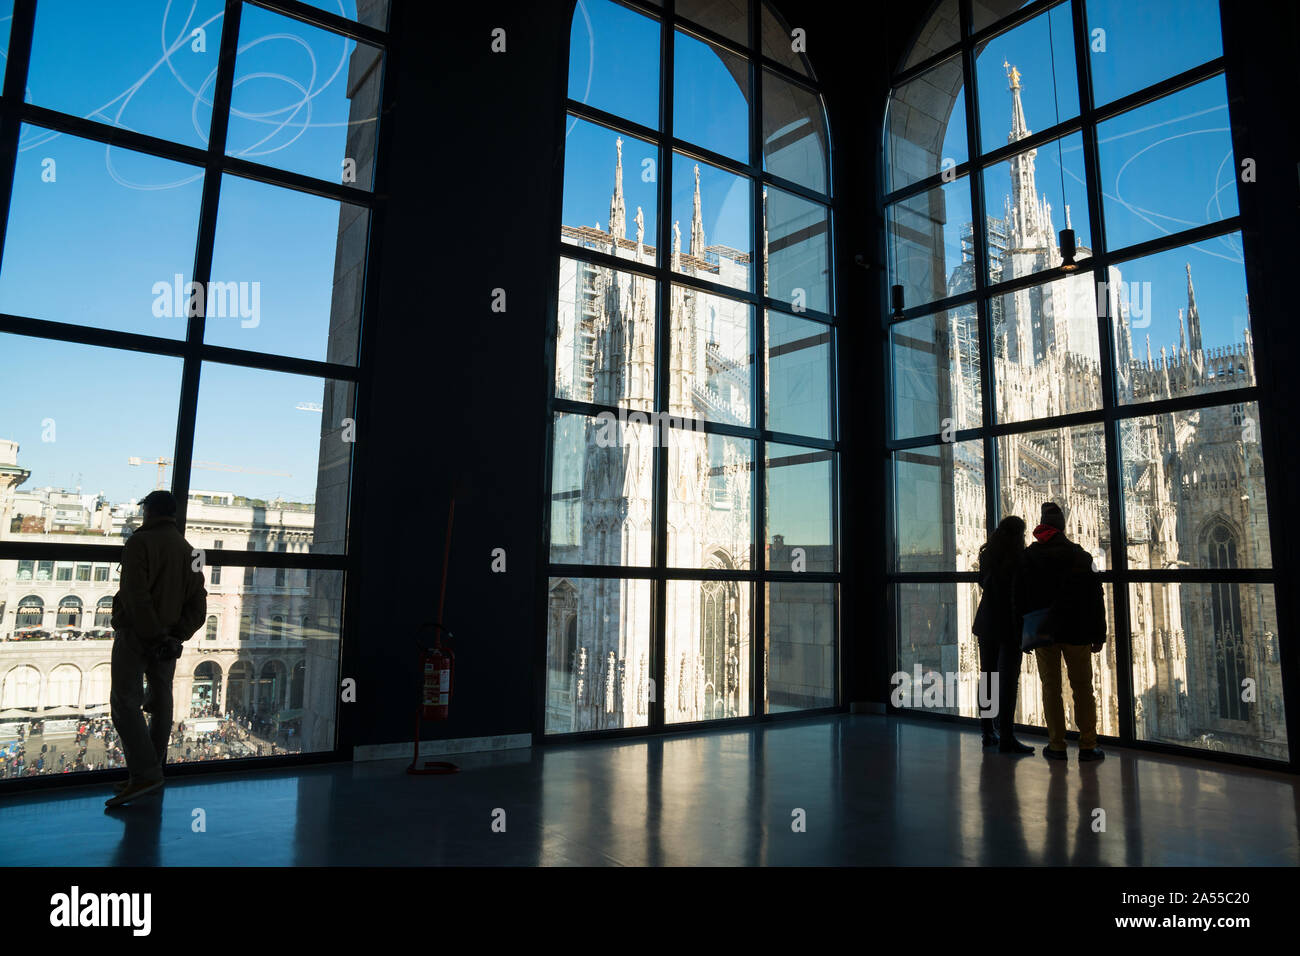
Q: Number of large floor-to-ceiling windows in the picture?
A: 3